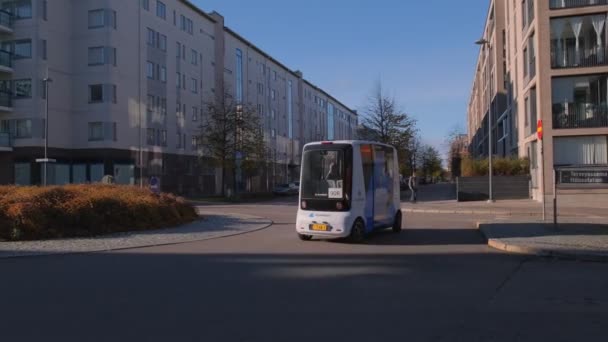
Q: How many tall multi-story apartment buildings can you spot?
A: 2